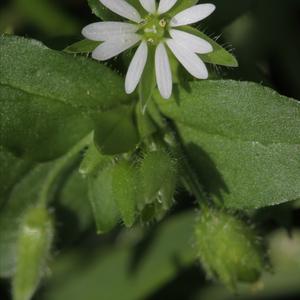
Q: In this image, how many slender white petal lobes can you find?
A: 10